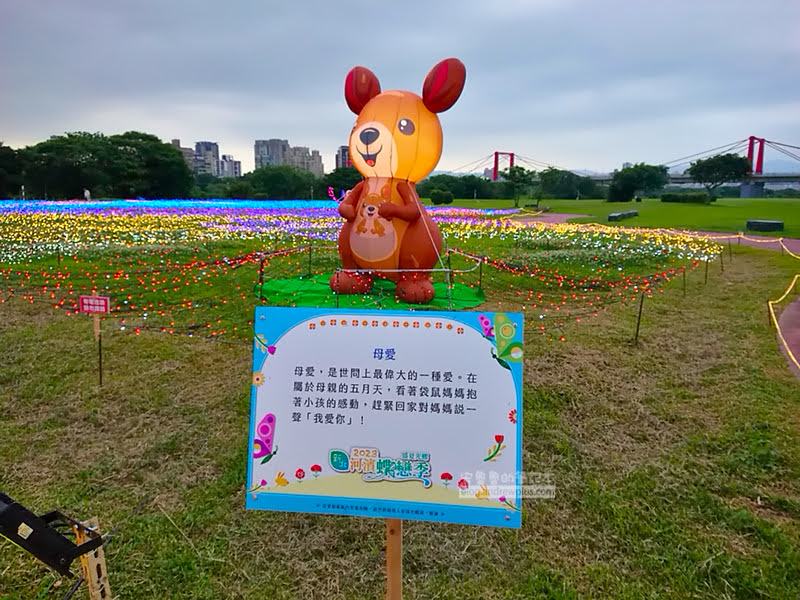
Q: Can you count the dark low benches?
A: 2